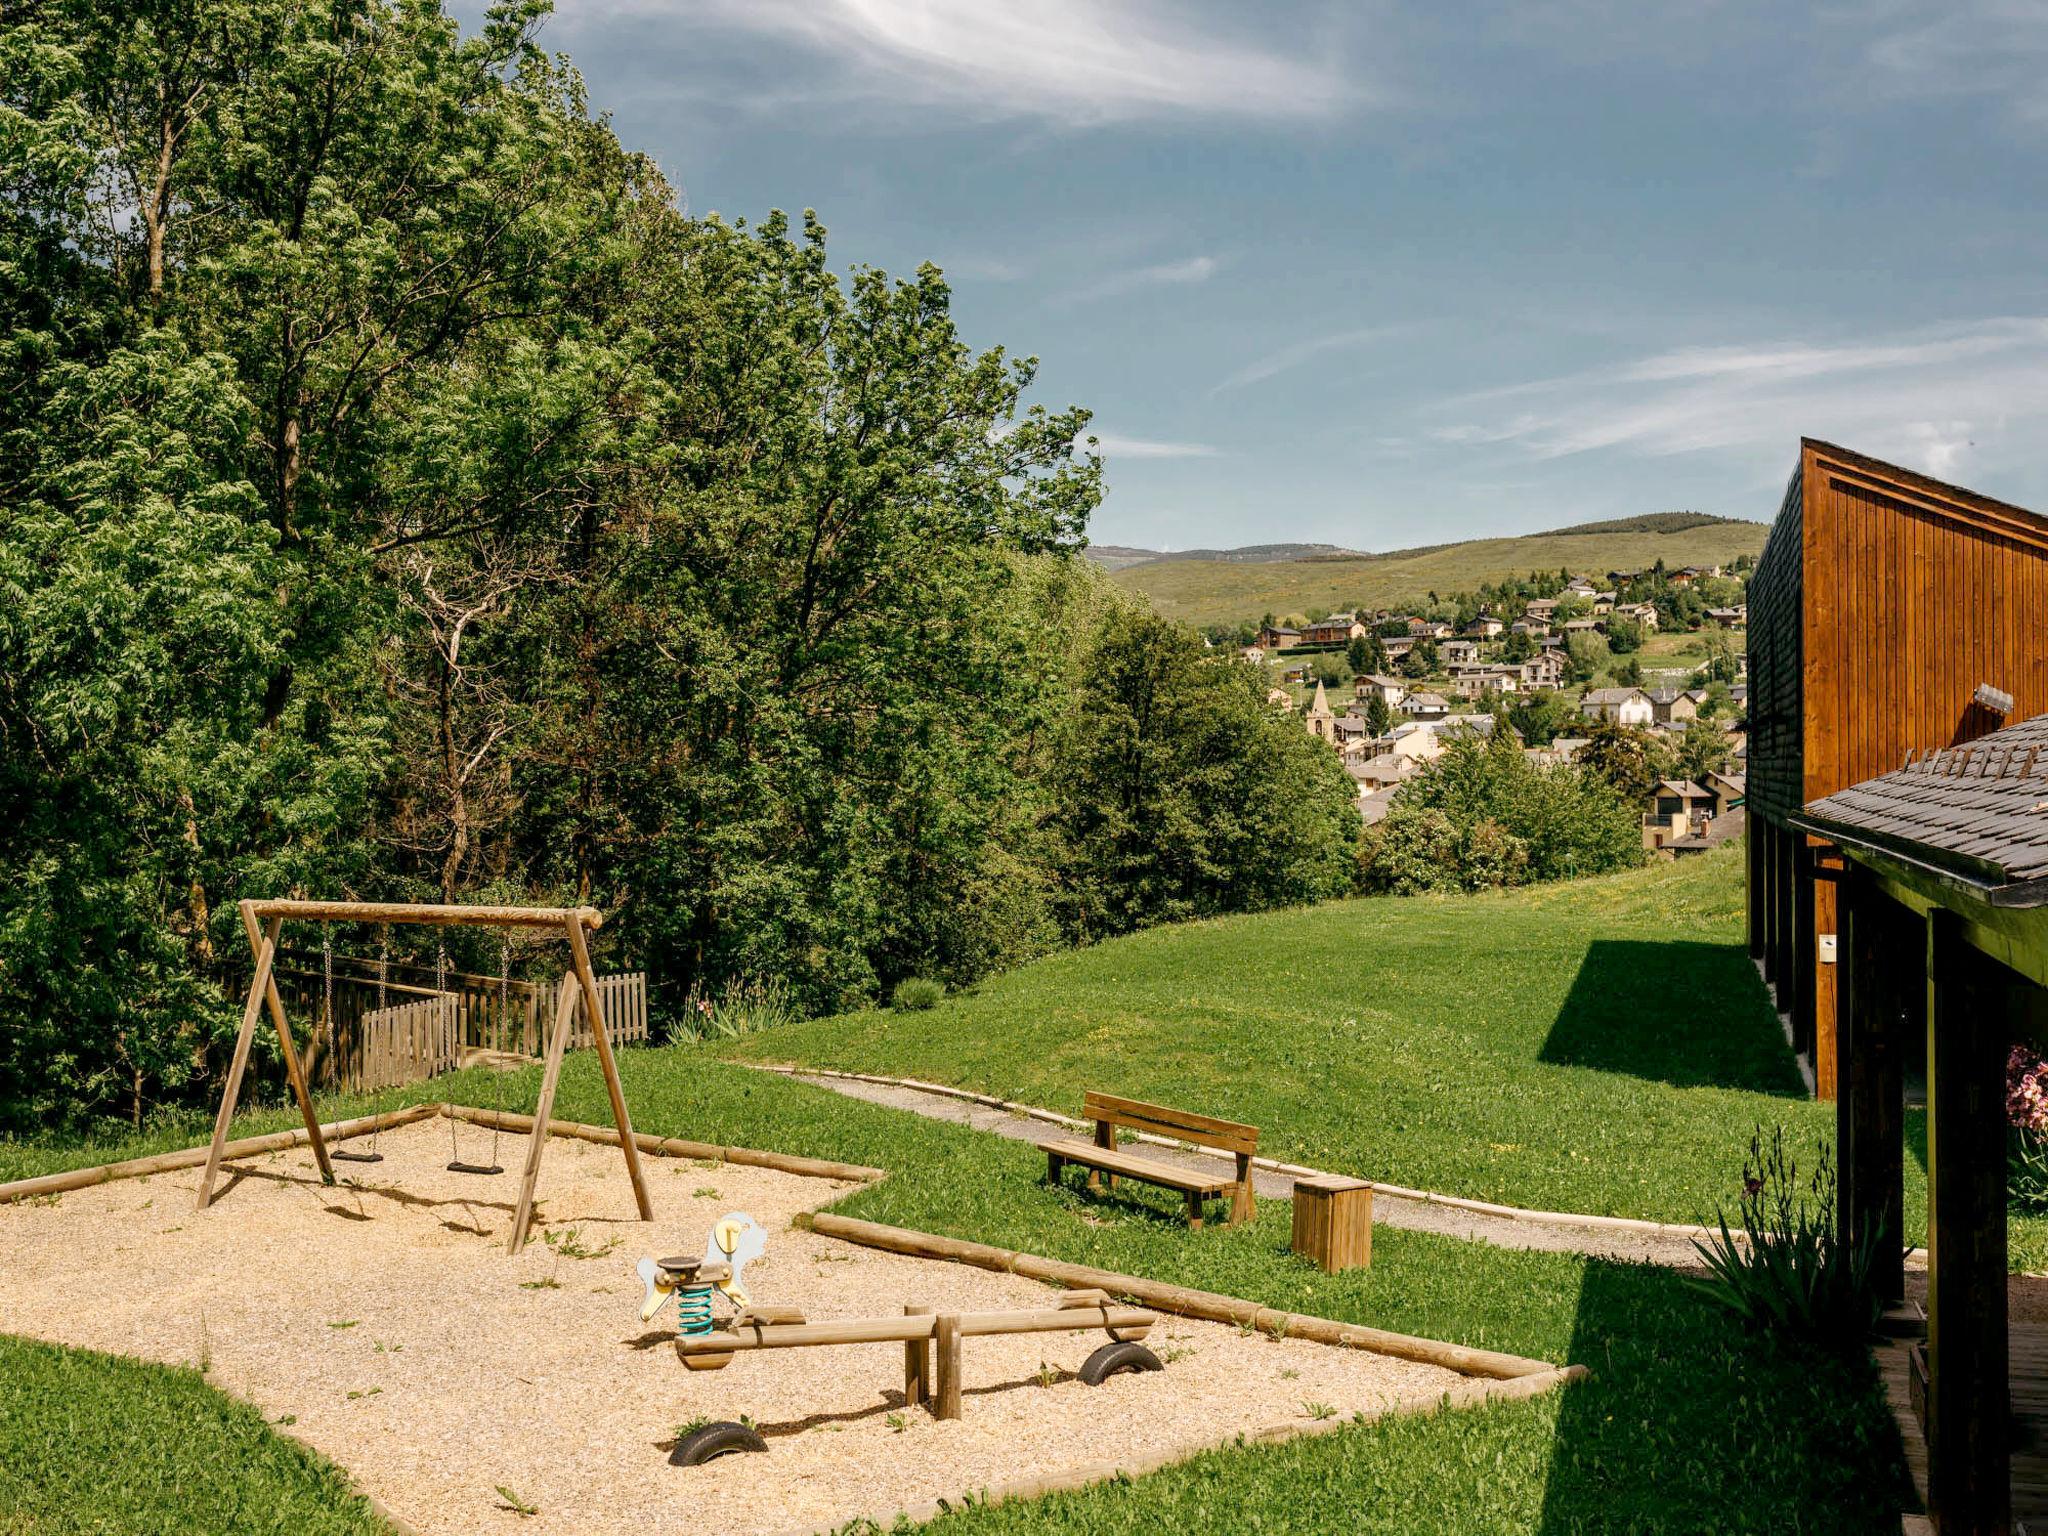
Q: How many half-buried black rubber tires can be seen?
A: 2